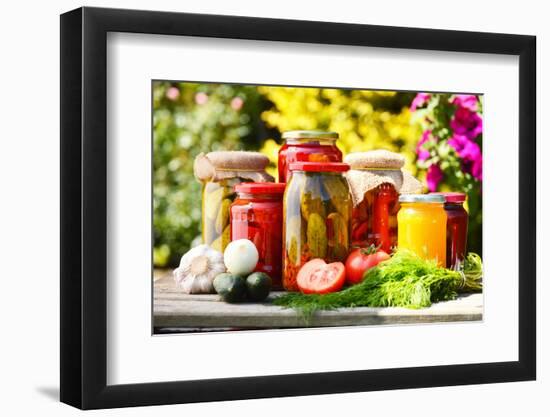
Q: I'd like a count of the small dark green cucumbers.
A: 2